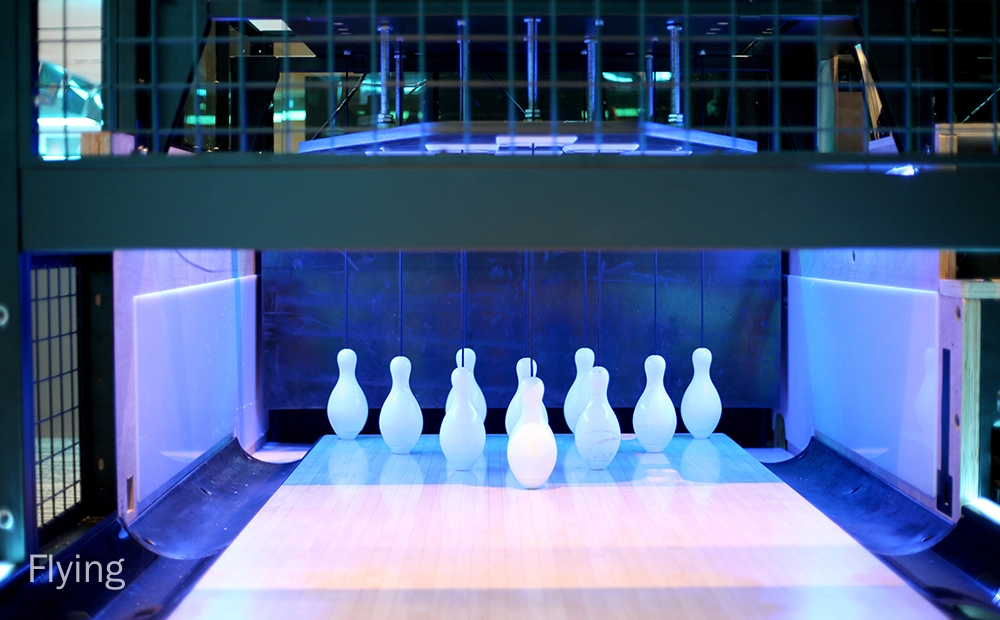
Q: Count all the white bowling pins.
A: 10